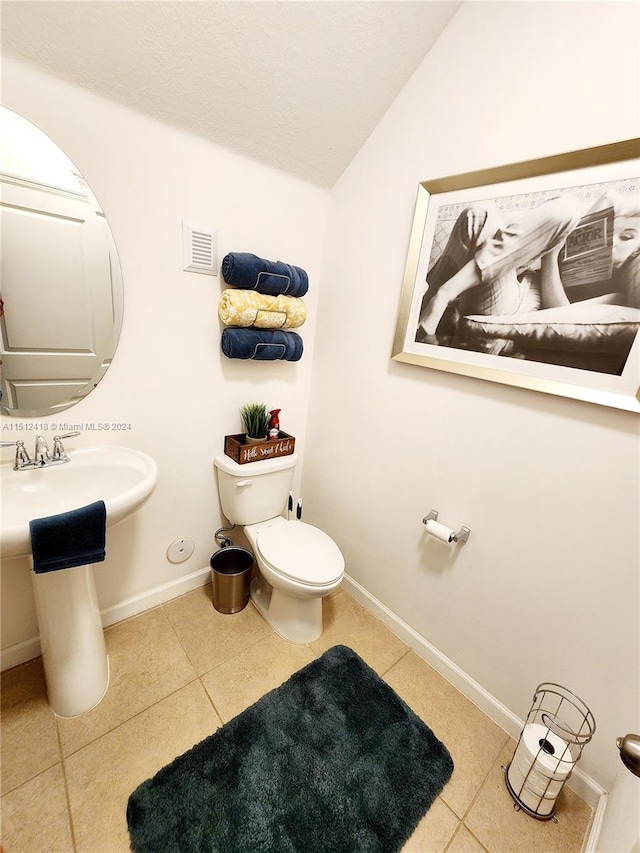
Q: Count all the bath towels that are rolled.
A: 3